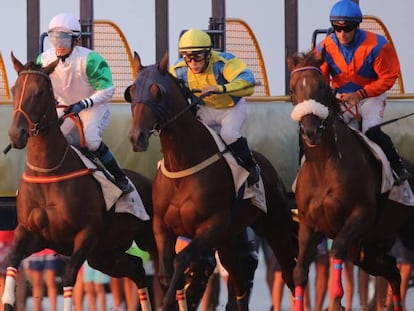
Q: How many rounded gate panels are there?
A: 4